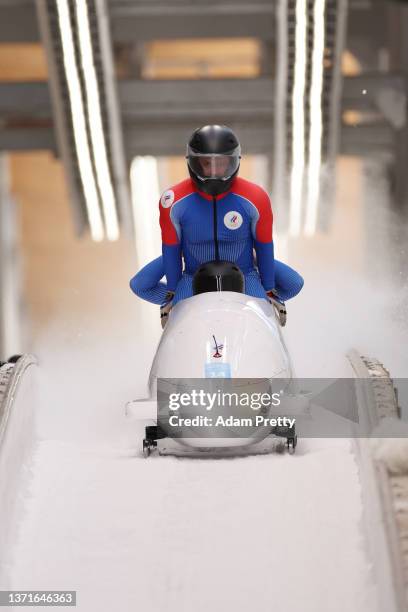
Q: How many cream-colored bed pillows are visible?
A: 0